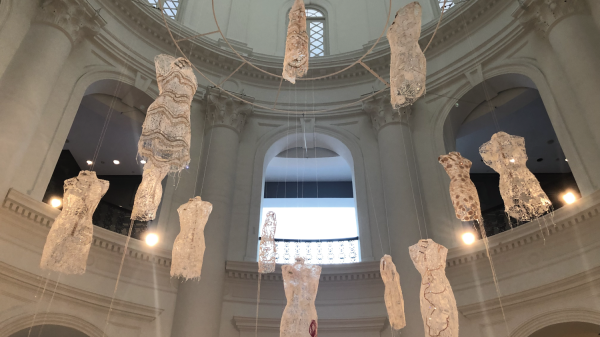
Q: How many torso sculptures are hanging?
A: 12